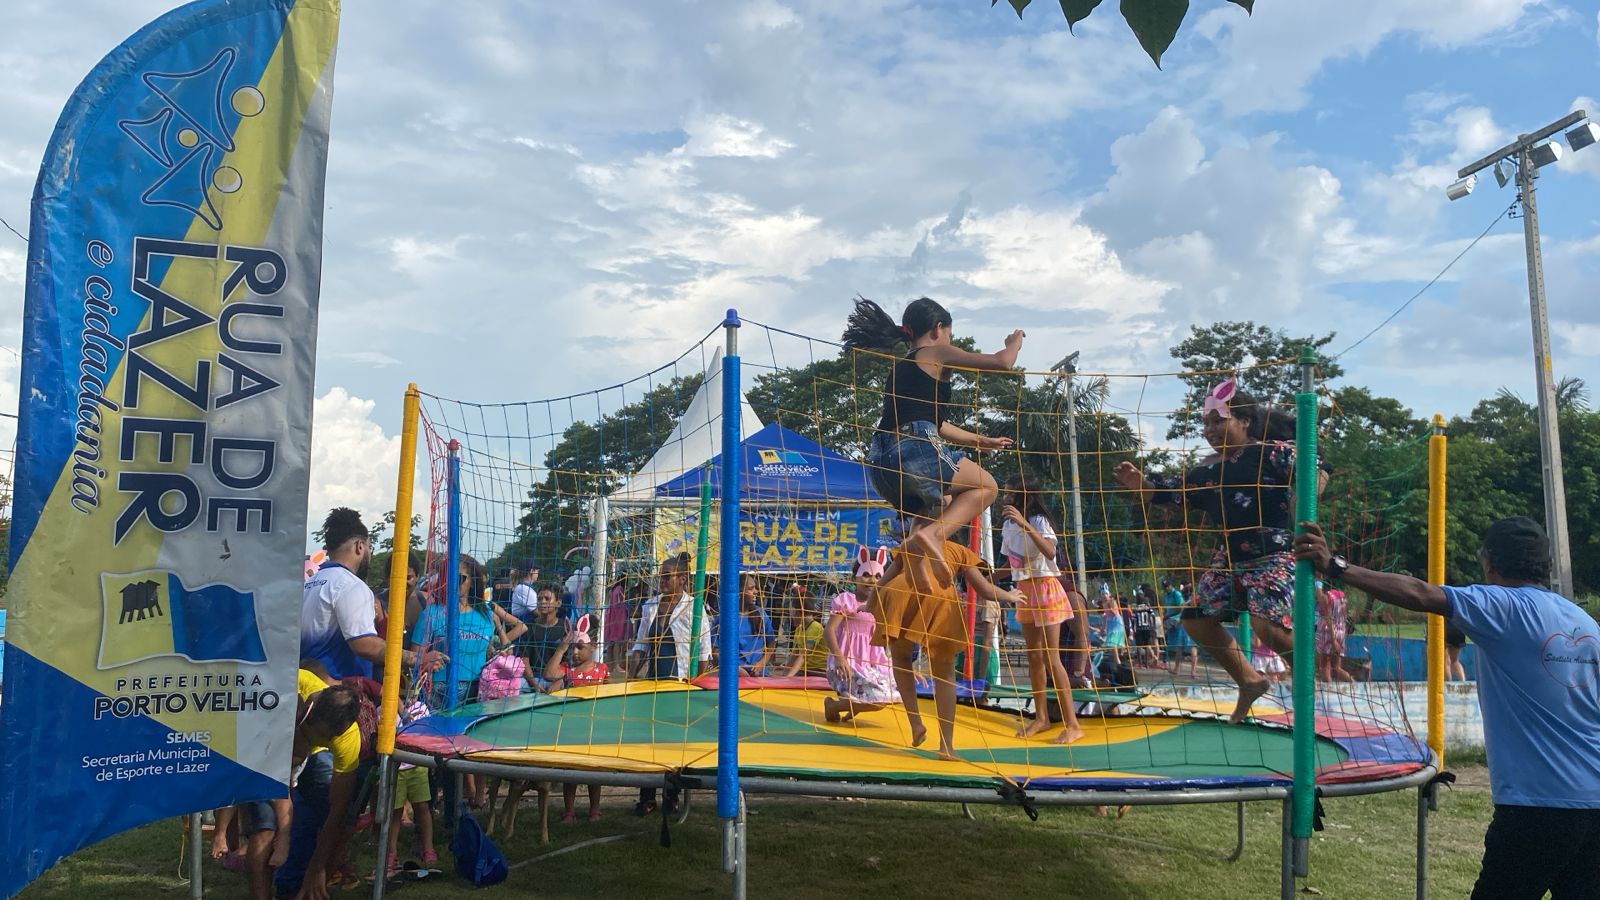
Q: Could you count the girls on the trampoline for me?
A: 5